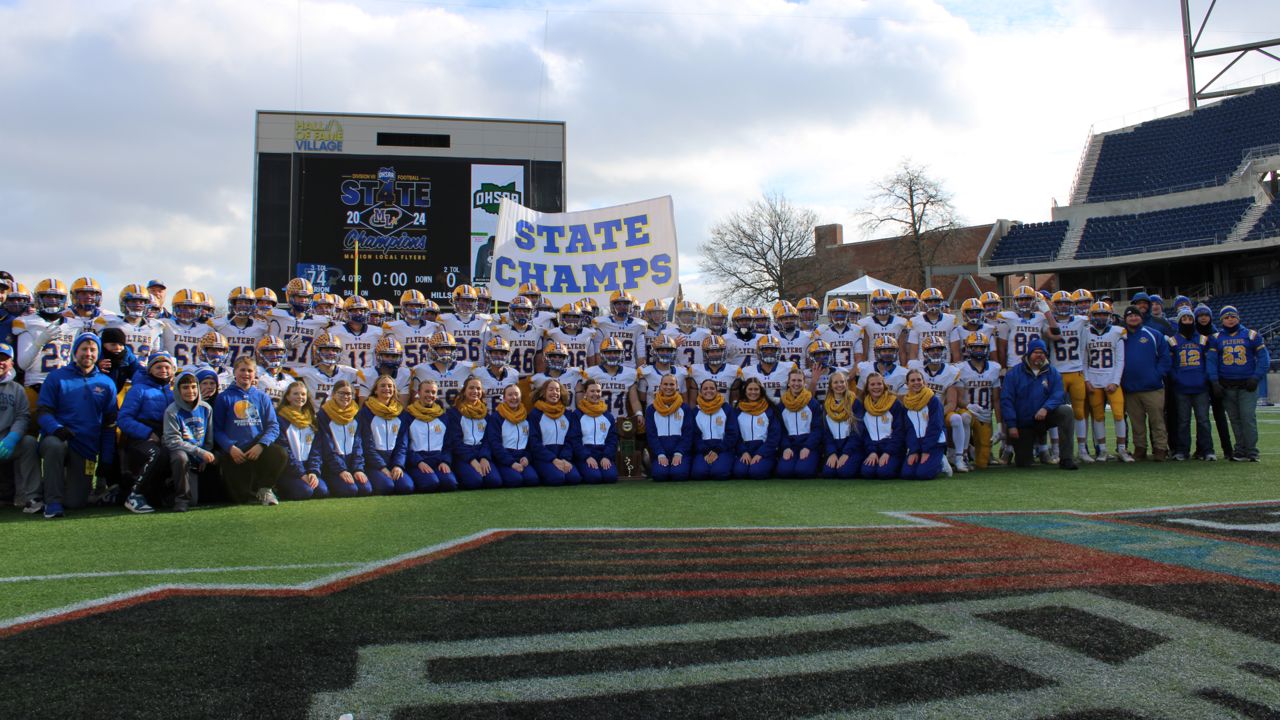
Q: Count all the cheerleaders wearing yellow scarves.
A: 15